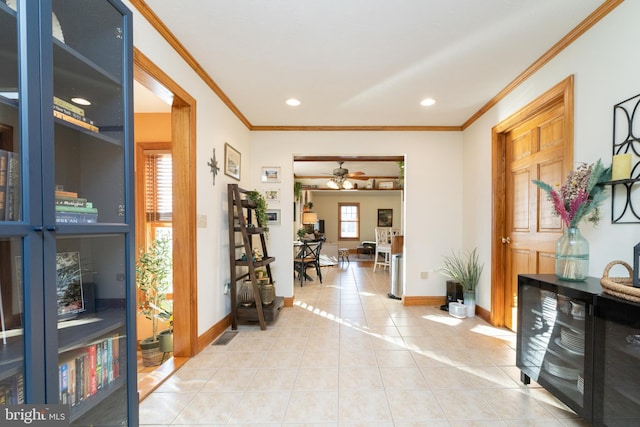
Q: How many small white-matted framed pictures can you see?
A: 3